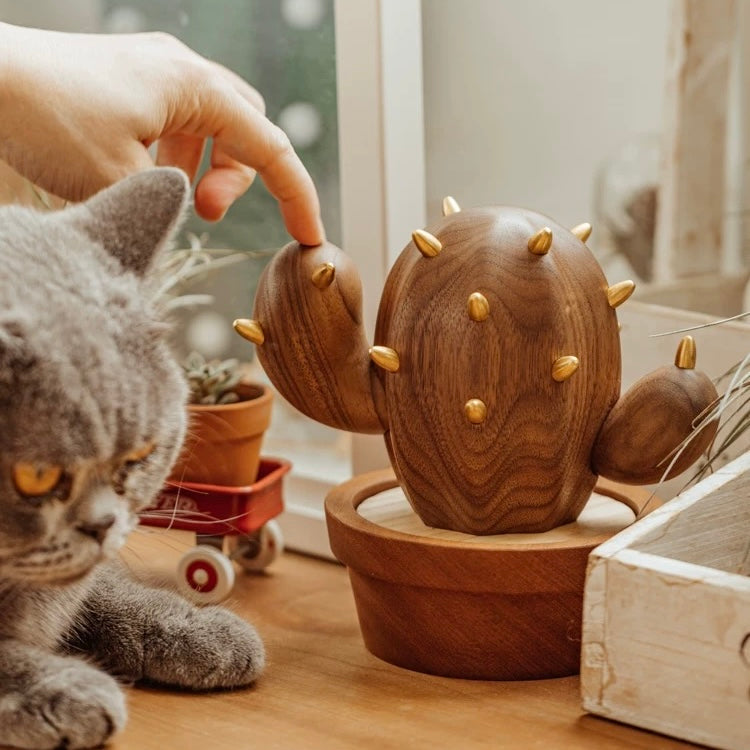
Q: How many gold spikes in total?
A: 12